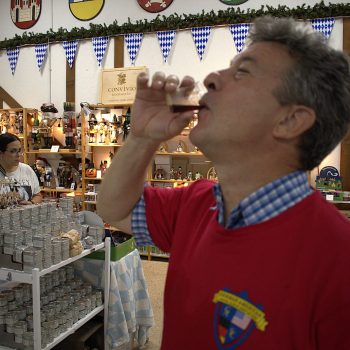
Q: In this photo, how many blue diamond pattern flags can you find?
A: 9